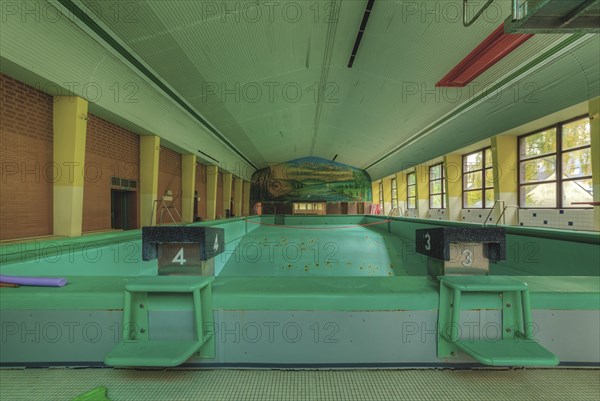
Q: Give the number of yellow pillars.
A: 14